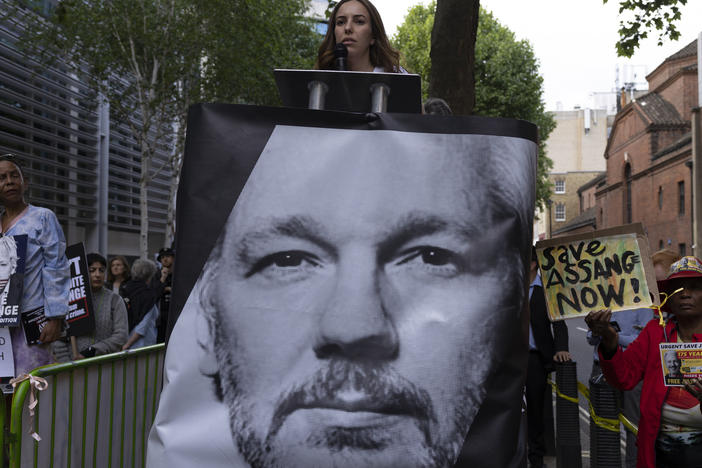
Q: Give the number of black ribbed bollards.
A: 2